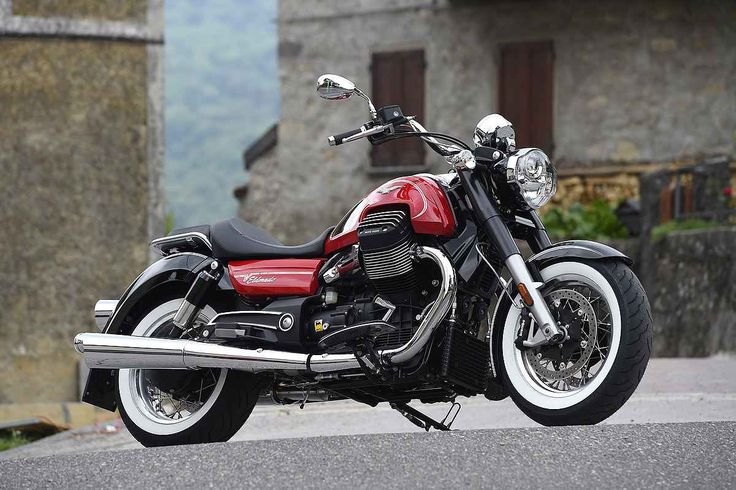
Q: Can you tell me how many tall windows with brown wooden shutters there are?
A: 2